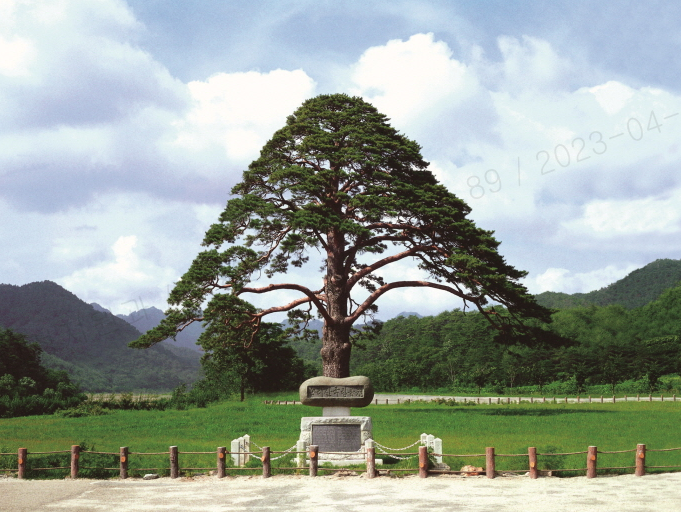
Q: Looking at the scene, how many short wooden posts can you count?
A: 13